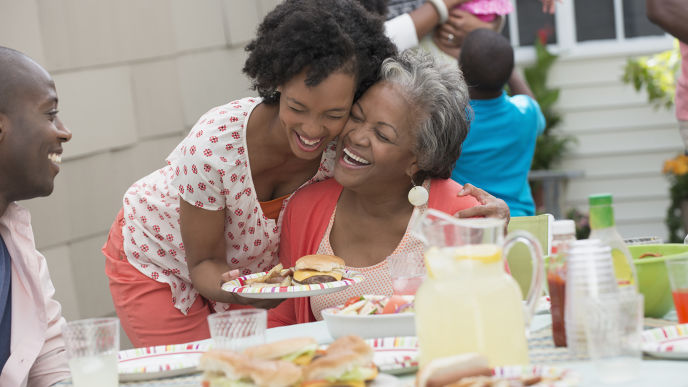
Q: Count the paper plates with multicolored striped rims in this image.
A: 5